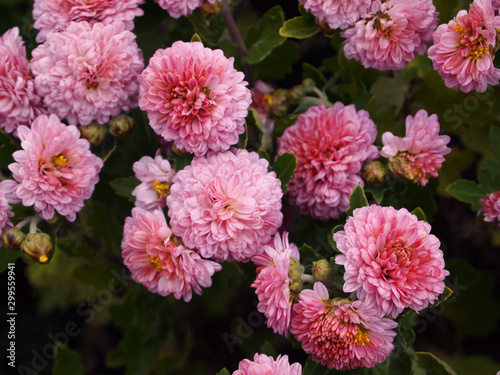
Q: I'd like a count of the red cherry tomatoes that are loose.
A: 0